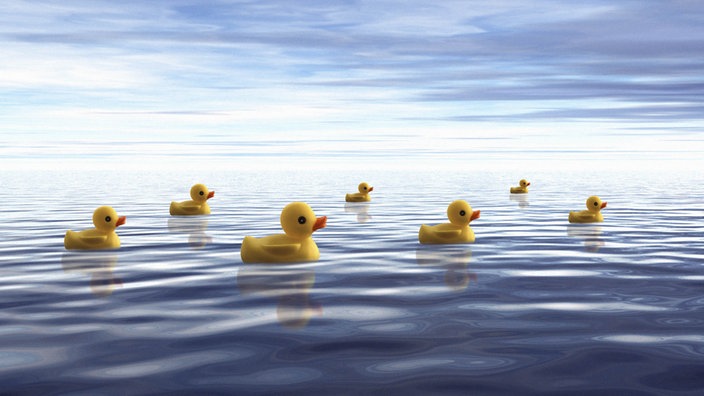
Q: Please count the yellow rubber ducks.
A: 7